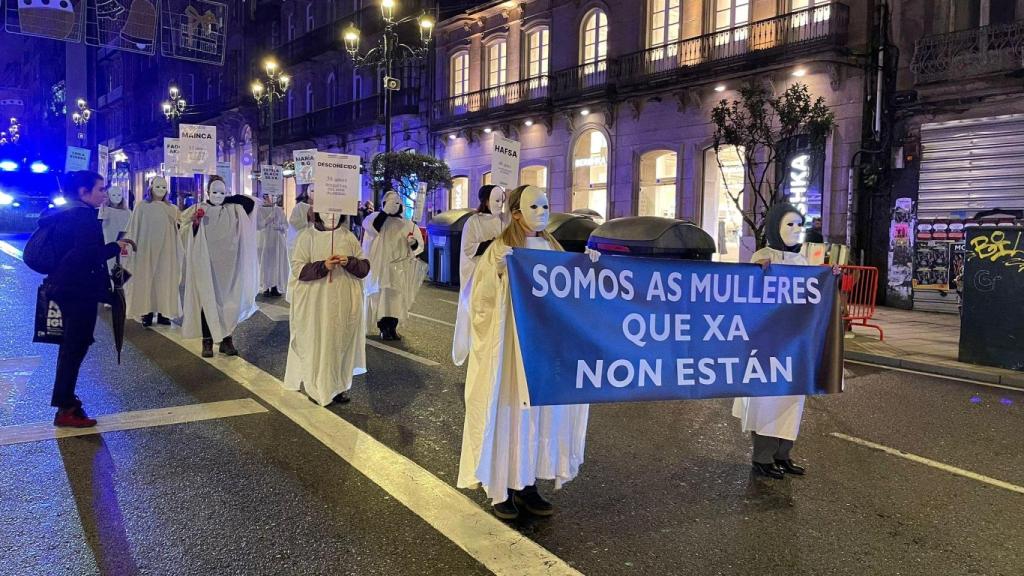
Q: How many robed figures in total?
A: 10